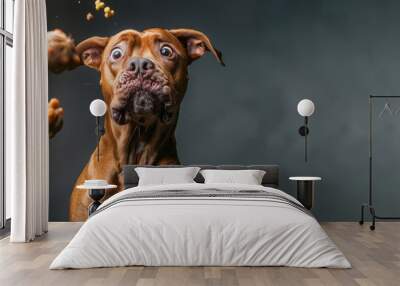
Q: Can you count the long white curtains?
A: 1